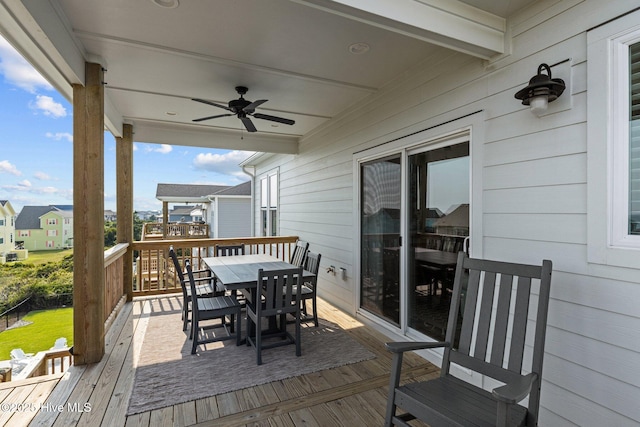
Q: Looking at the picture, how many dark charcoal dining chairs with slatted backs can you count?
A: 6